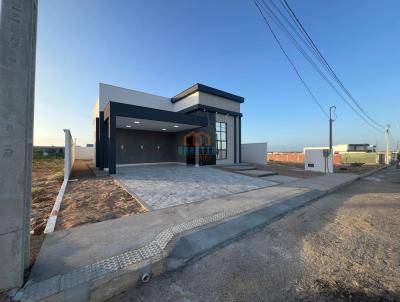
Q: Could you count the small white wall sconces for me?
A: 3